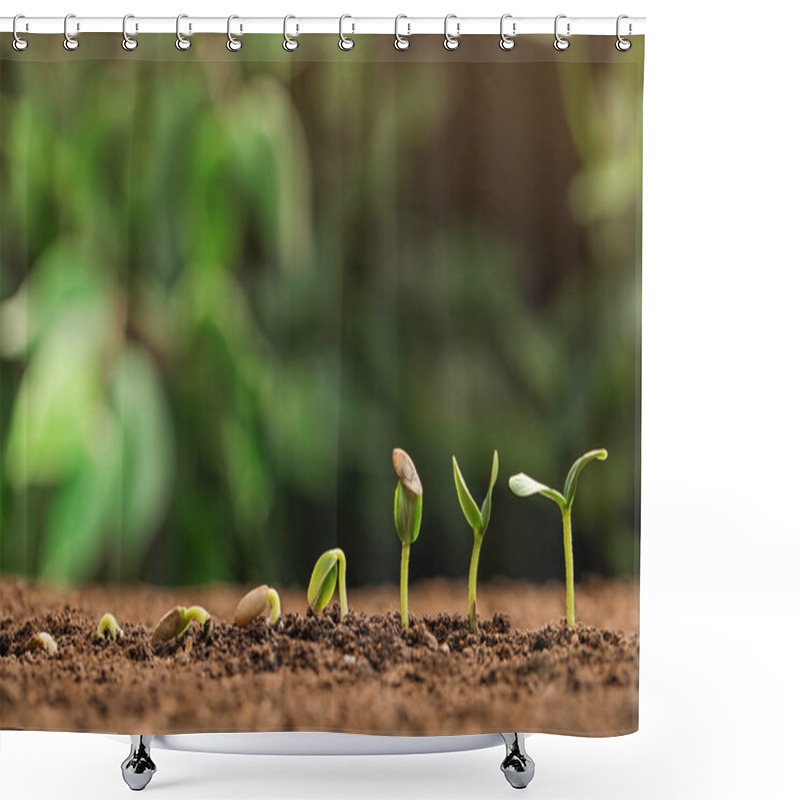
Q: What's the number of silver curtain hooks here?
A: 12